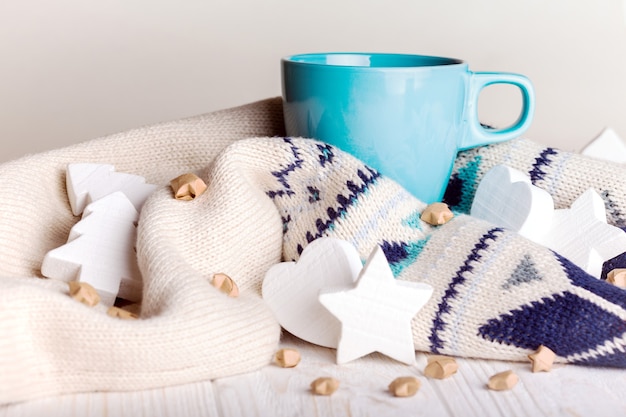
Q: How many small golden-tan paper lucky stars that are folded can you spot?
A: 12